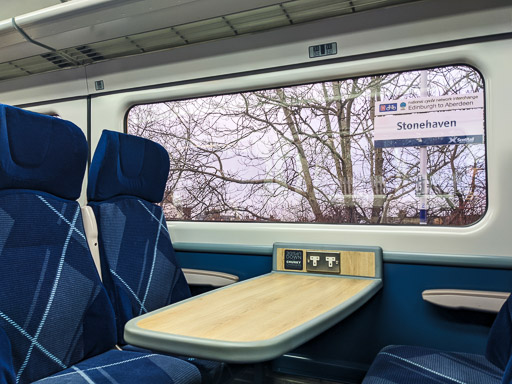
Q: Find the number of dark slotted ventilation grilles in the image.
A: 2